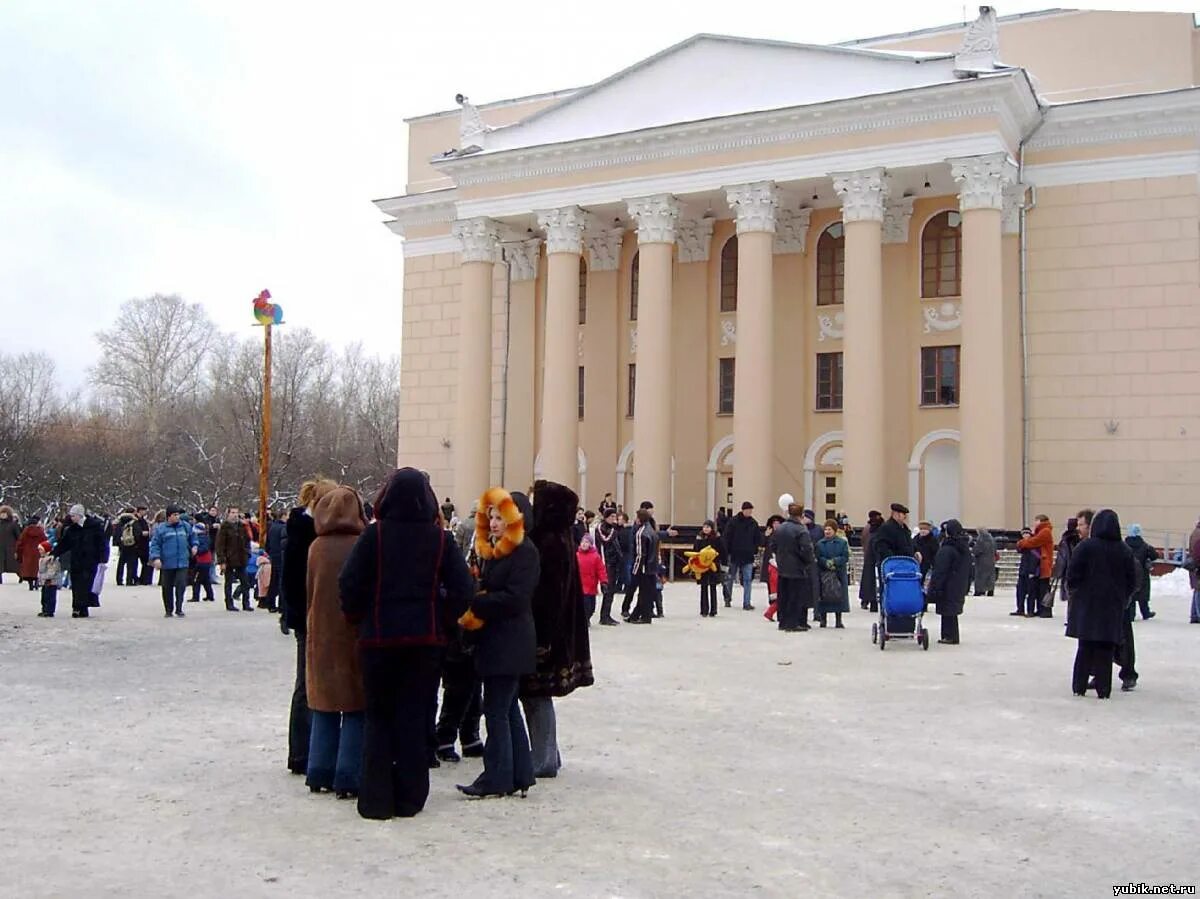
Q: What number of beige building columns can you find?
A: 6